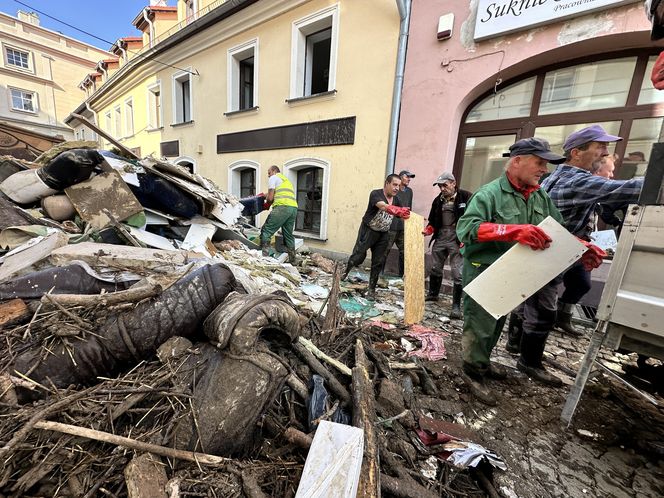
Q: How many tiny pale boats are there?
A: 0